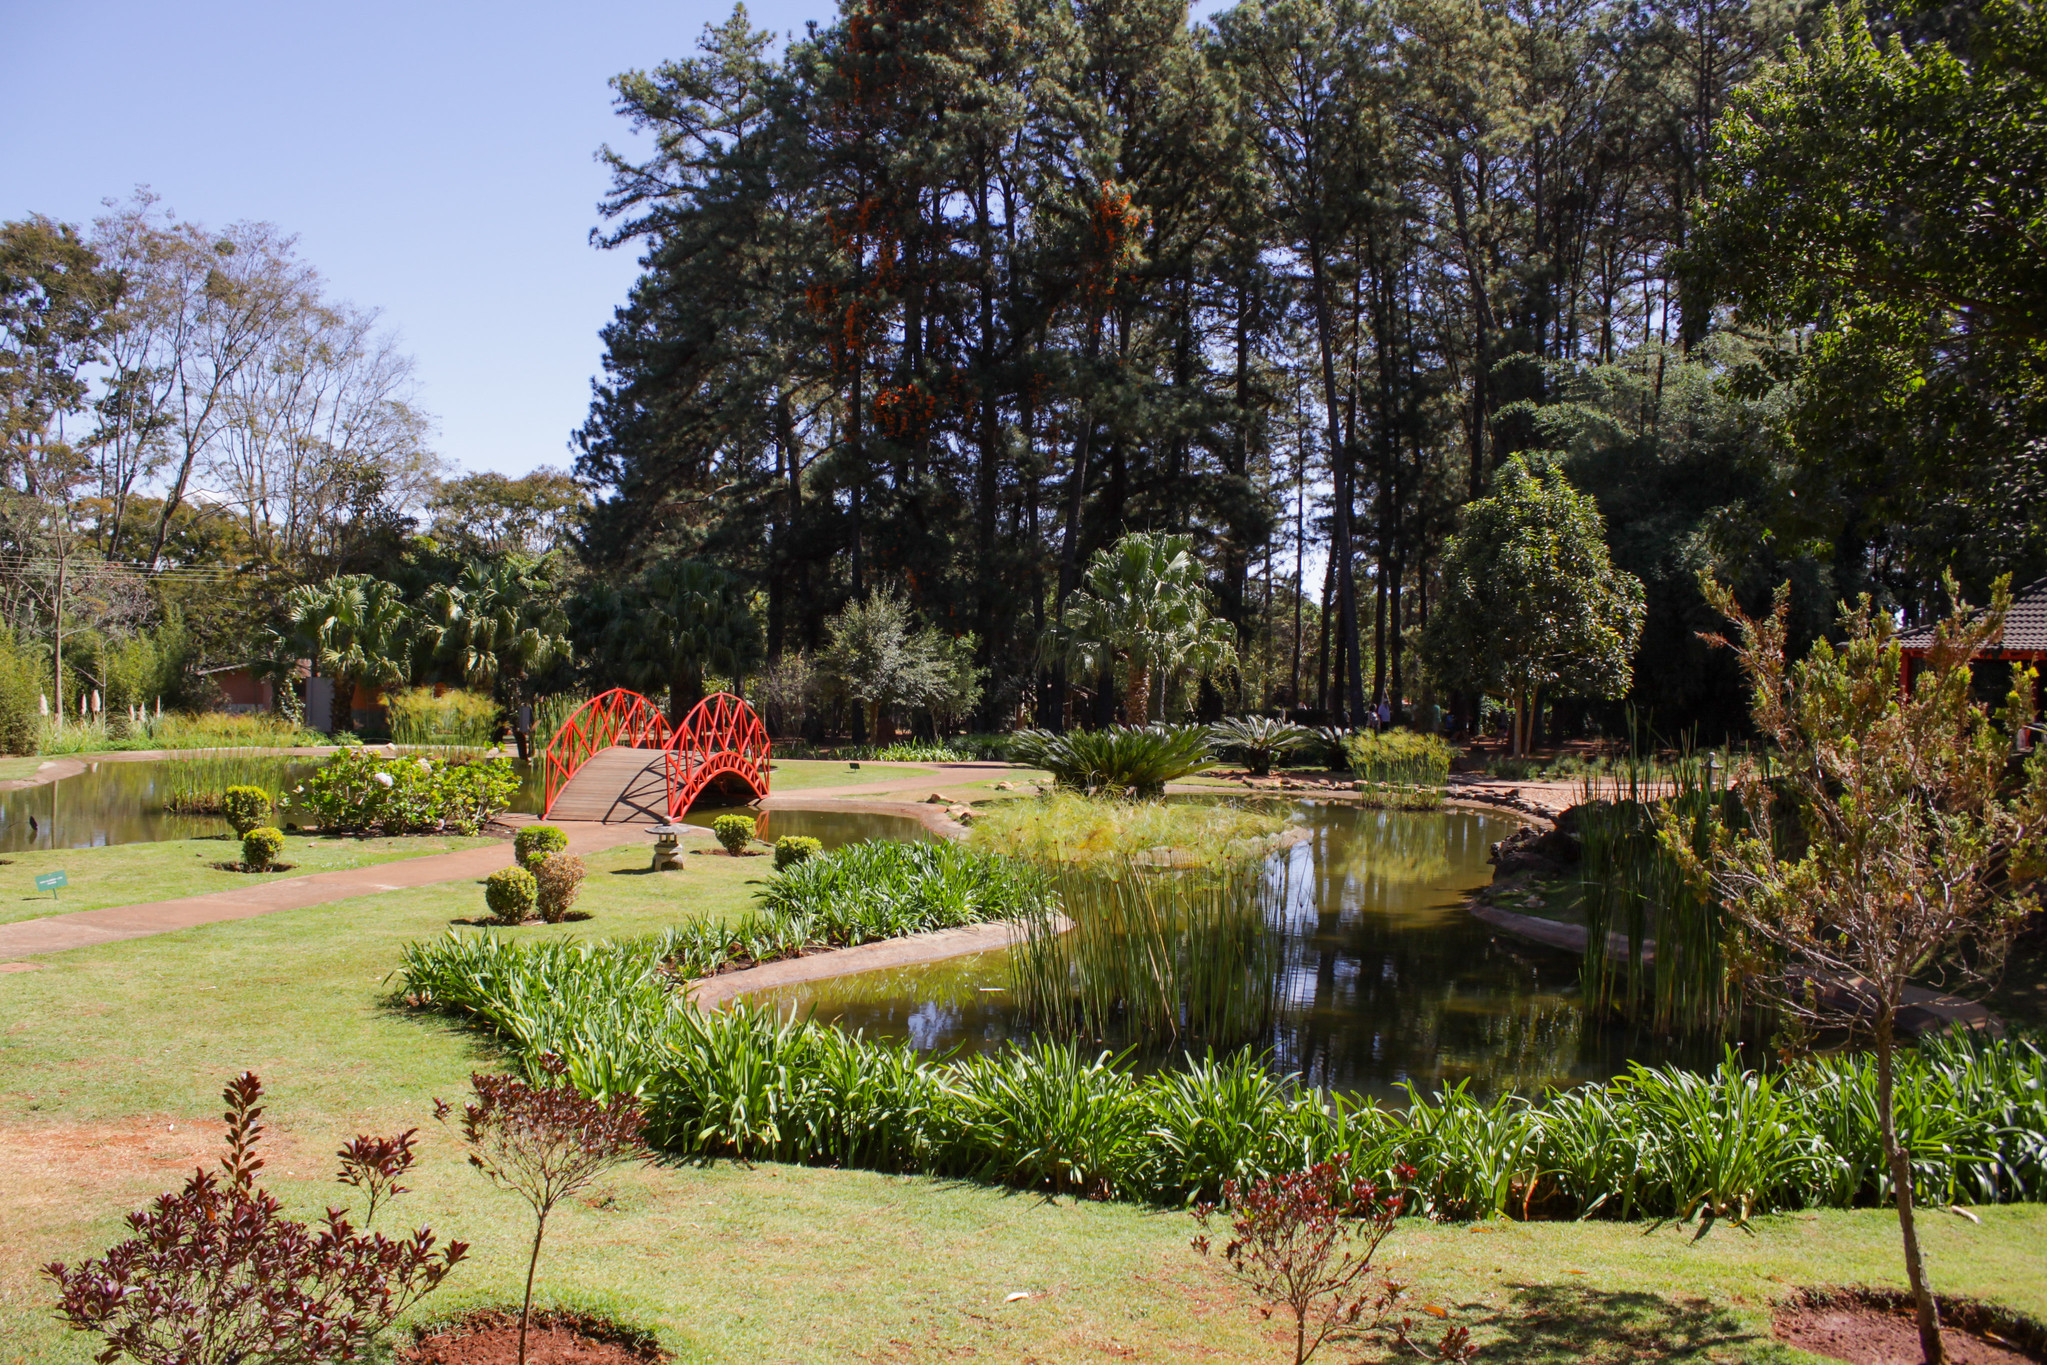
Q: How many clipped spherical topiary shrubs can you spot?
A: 7